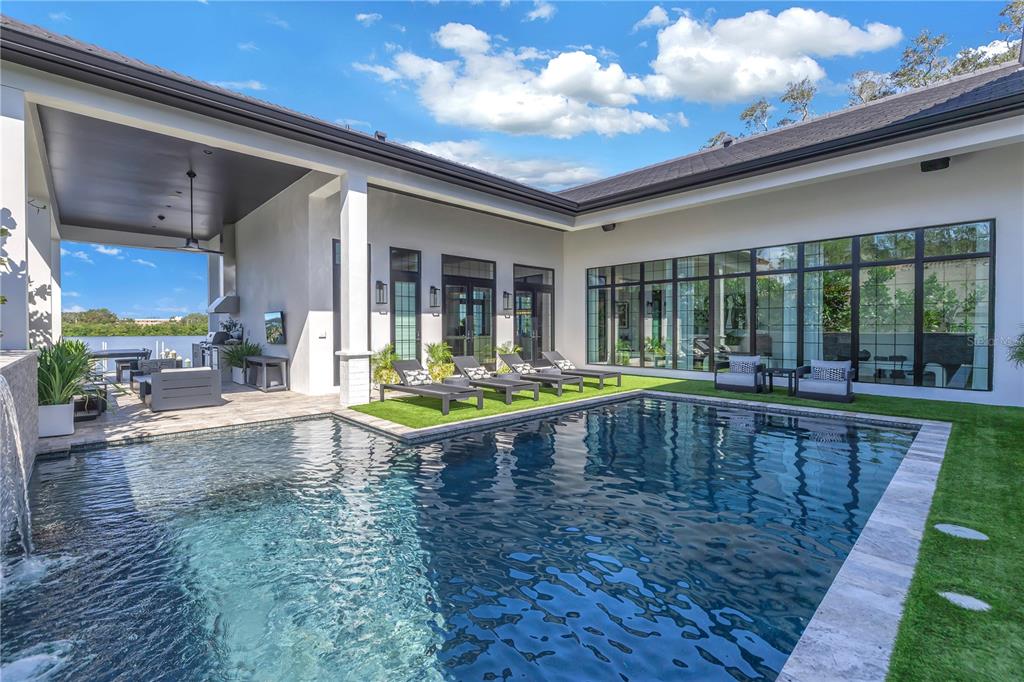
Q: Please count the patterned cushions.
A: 6